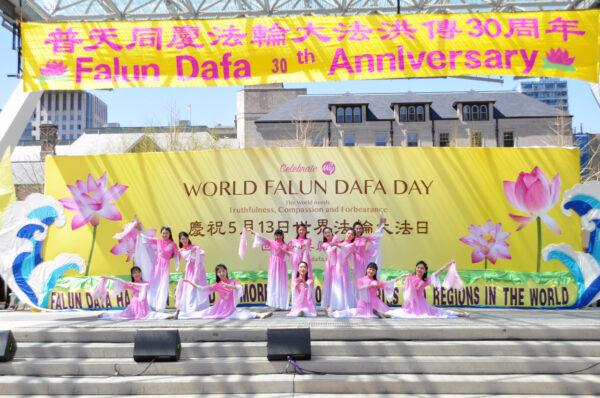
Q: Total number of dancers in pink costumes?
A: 12